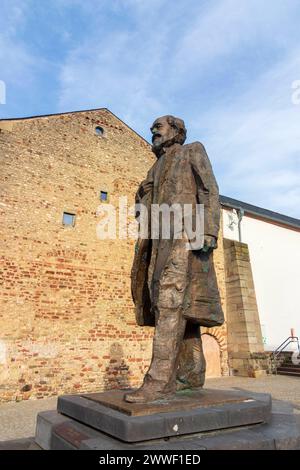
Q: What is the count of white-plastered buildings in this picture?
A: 1